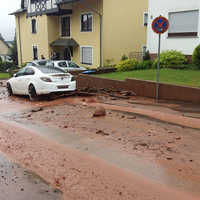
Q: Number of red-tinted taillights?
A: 2